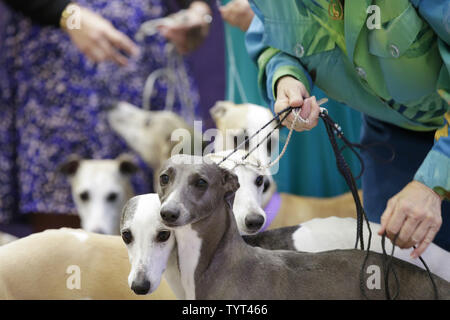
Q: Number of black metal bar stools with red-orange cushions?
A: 0